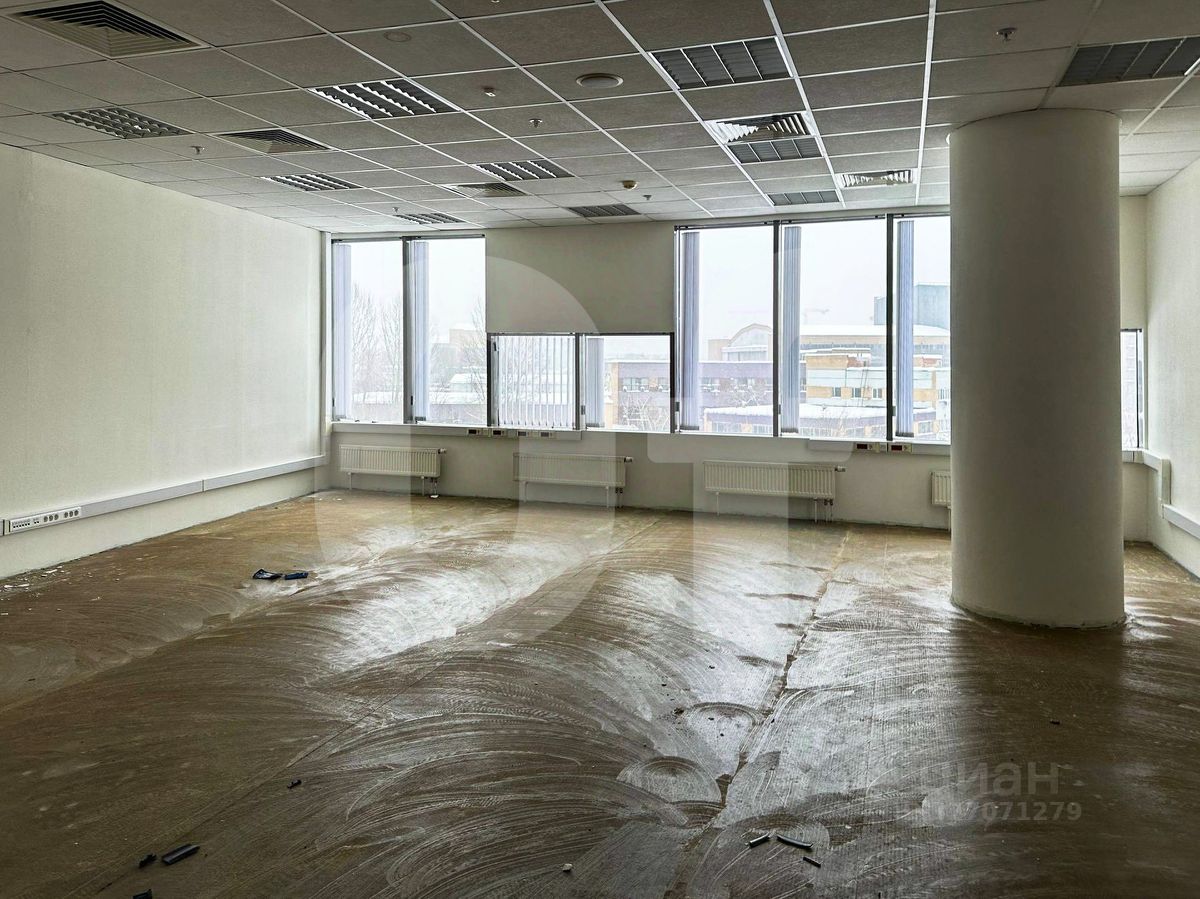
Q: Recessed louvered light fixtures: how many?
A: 10